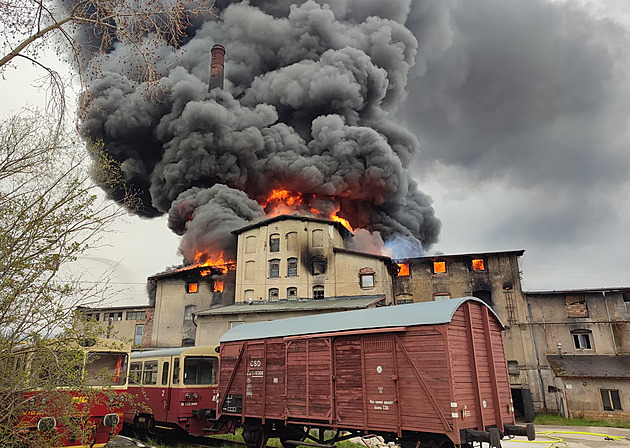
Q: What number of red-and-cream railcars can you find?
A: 2